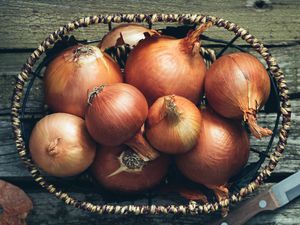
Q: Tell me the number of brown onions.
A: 9